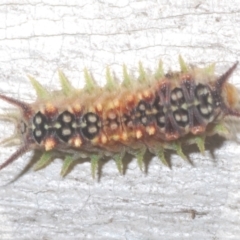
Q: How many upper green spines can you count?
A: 9